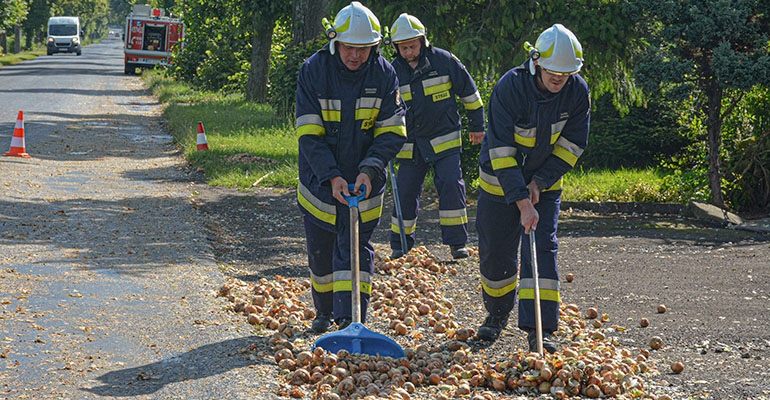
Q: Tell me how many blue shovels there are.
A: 1